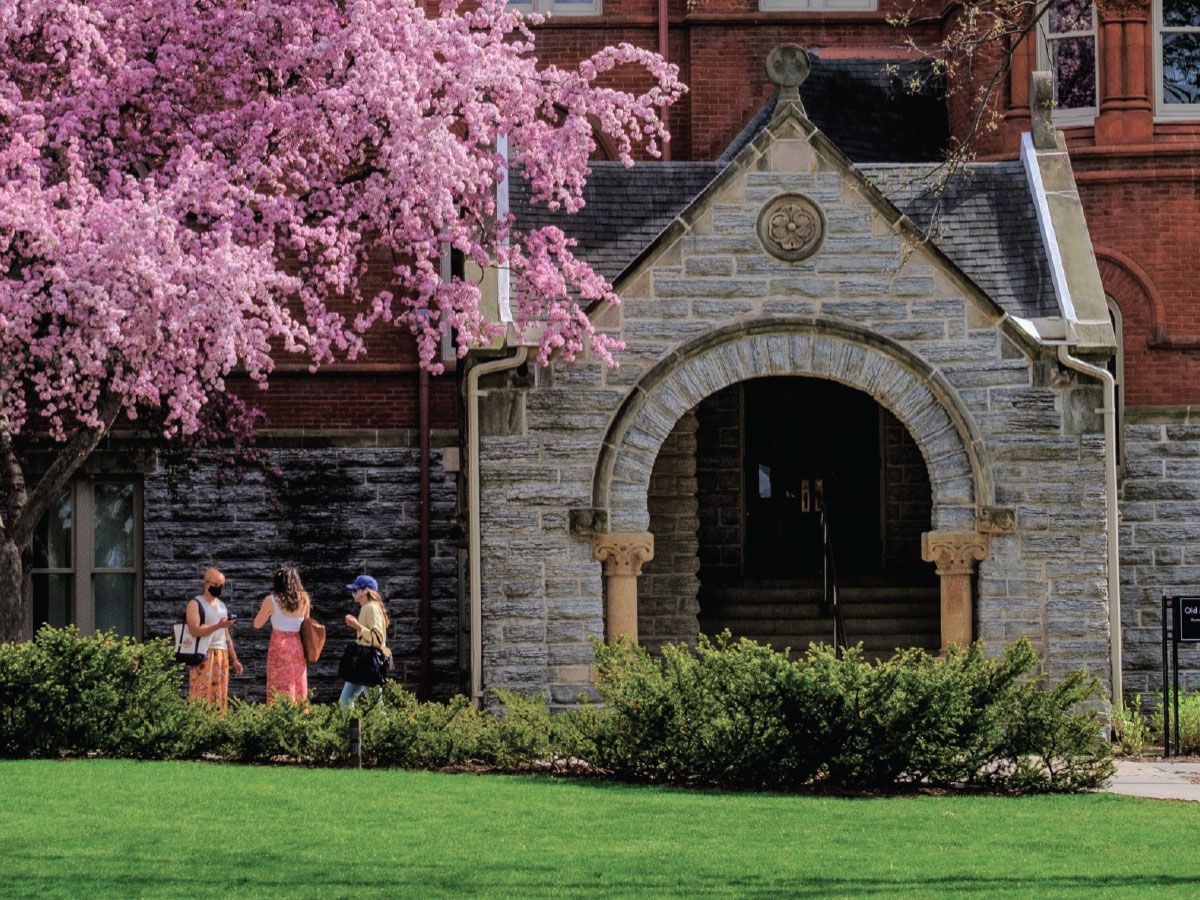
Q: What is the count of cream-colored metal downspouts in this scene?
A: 2